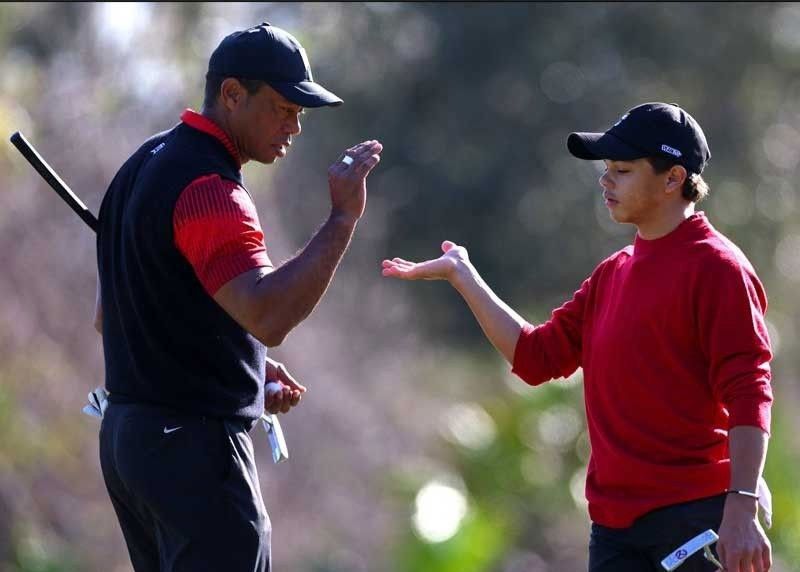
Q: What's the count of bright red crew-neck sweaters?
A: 1